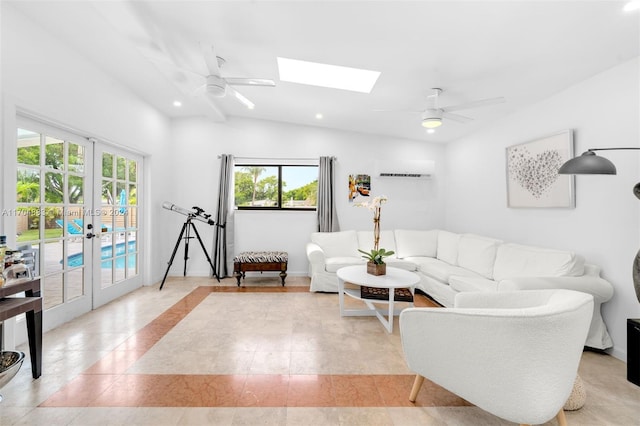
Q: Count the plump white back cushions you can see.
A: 6